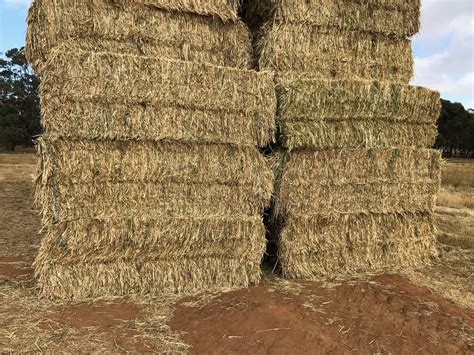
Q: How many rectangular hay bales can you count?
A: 10